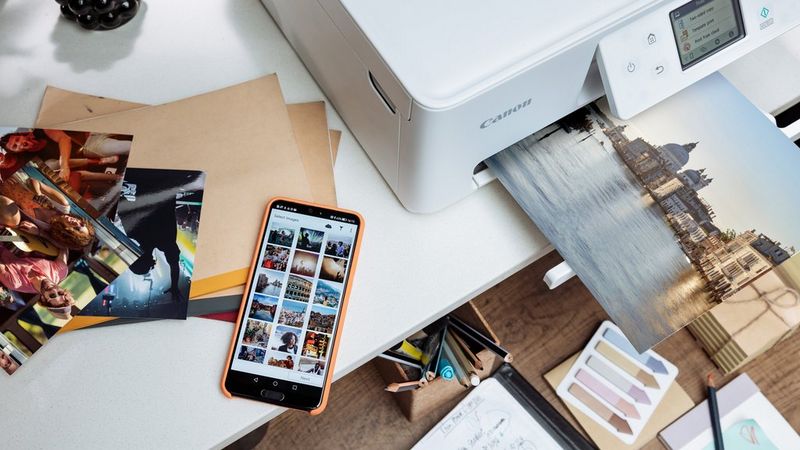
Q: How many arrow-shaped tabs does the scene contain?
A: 5